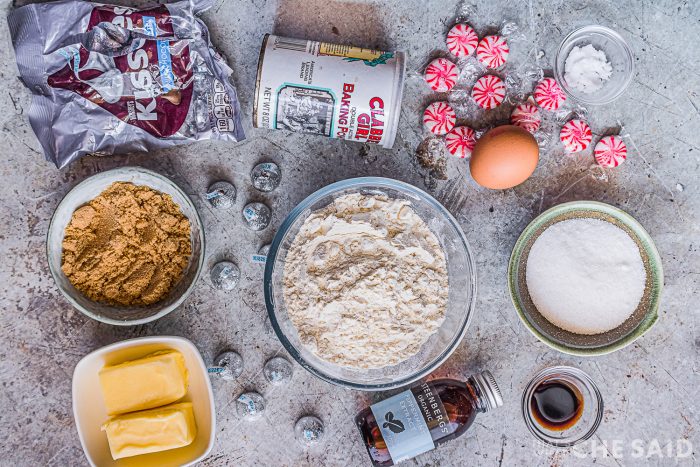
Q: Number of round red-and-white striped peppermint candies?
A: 10